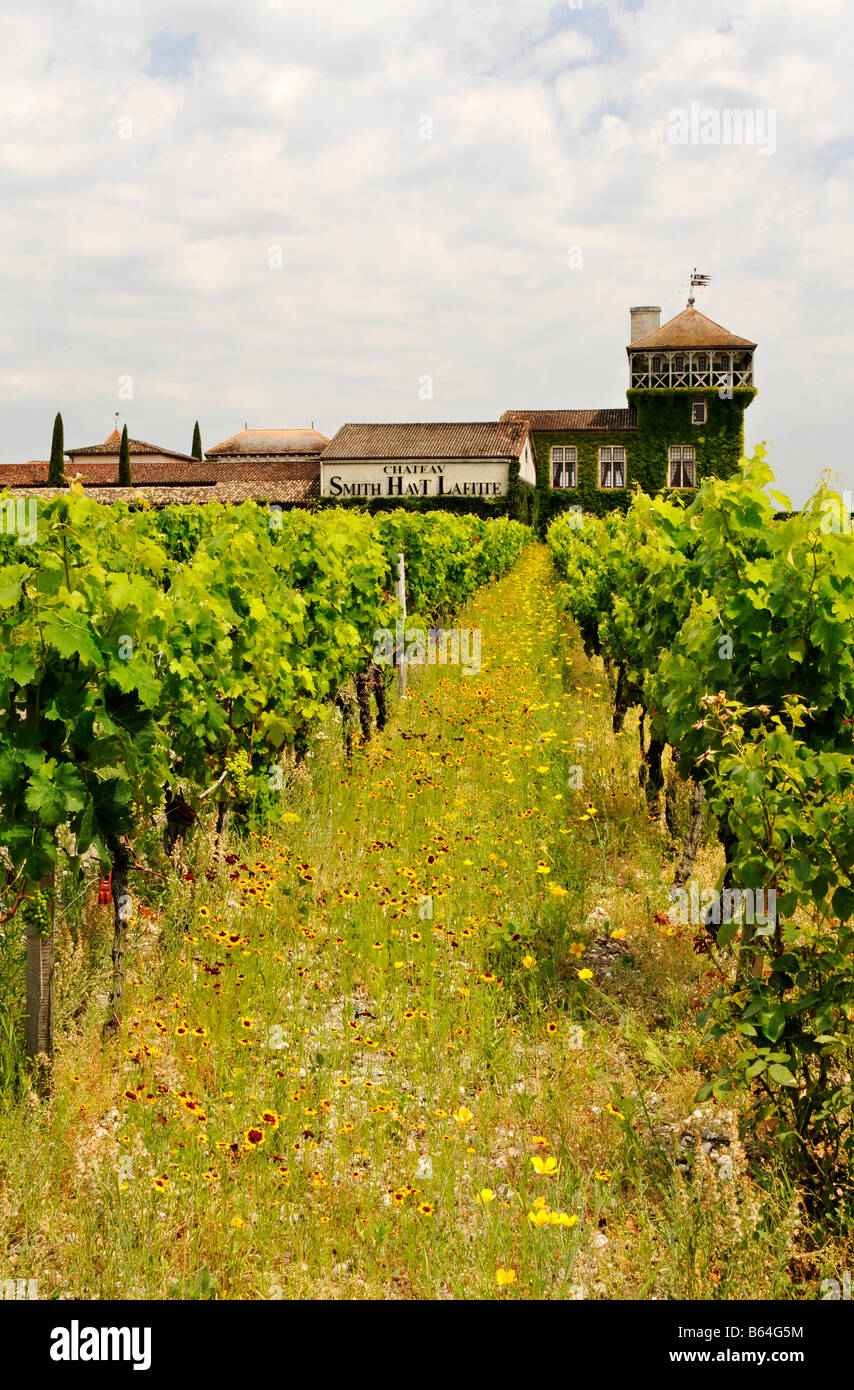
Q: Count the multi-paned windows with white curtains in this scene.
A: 3